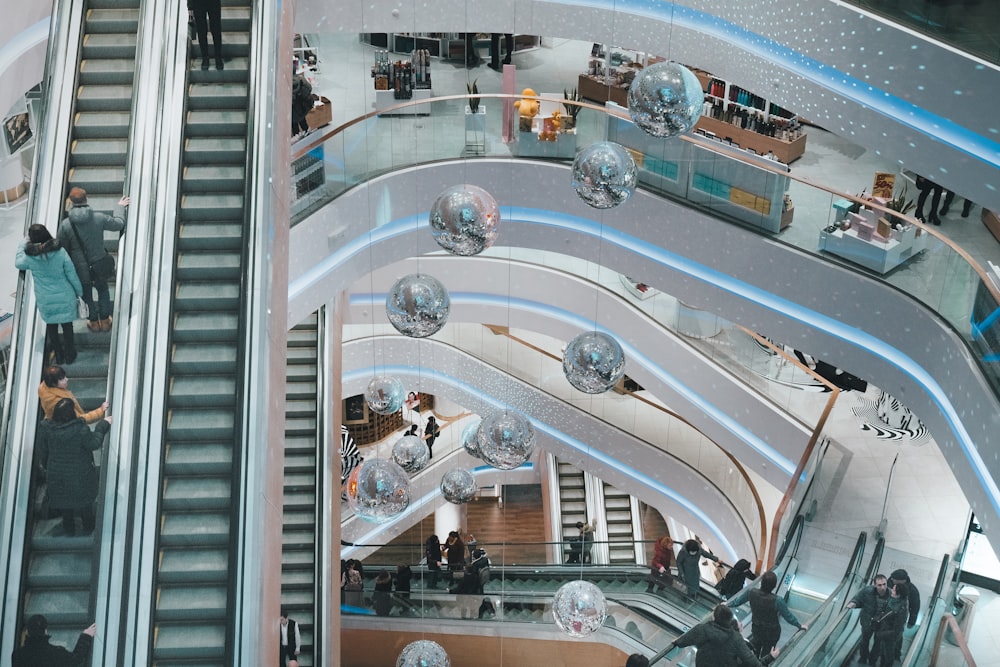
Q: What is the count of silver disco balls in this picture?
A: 13